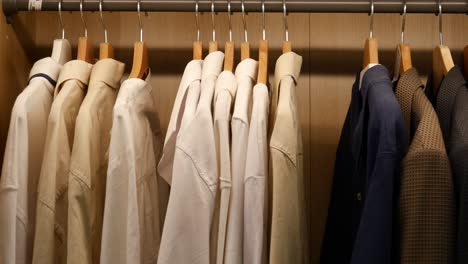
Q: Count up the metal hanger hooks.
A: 13